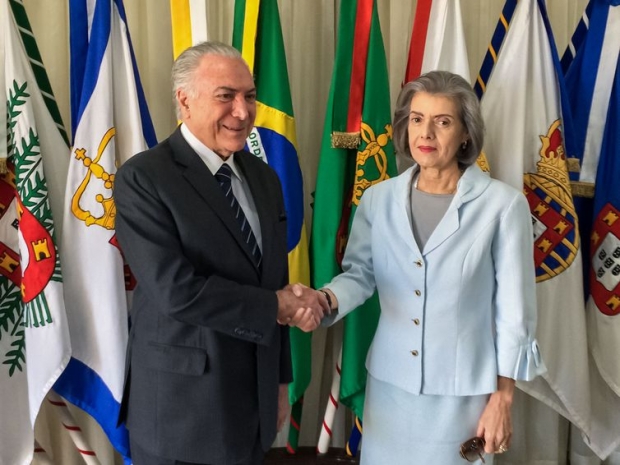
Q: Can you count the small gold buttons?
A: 4